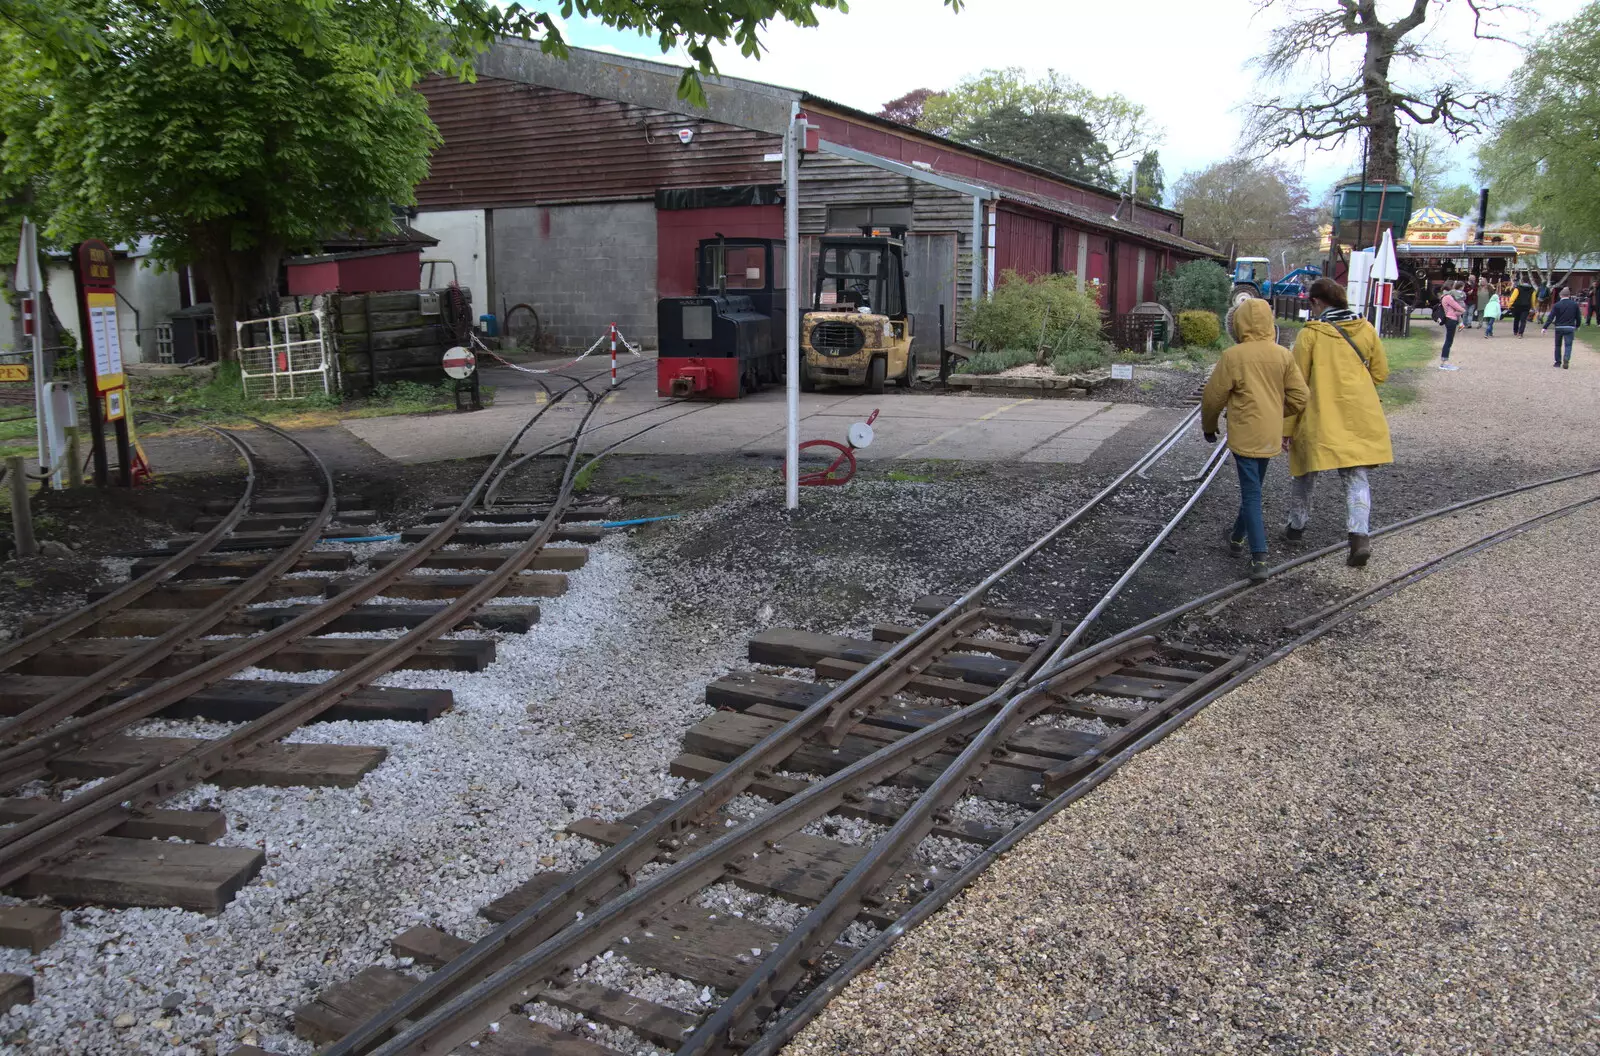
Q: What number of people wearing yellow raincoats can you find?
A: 2